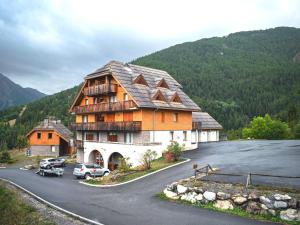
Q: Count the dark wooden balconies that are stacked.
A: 3